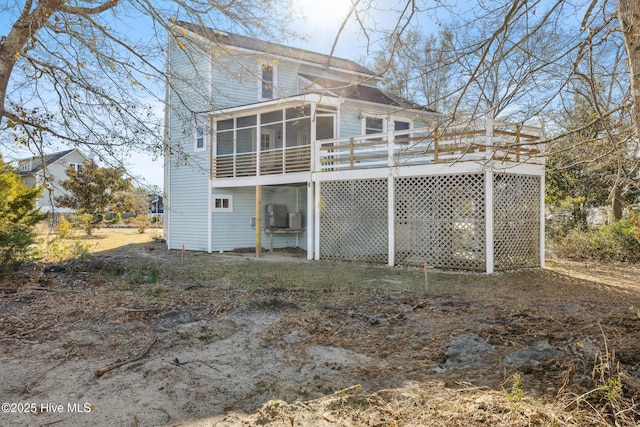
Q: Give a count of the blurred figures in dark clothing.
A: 0